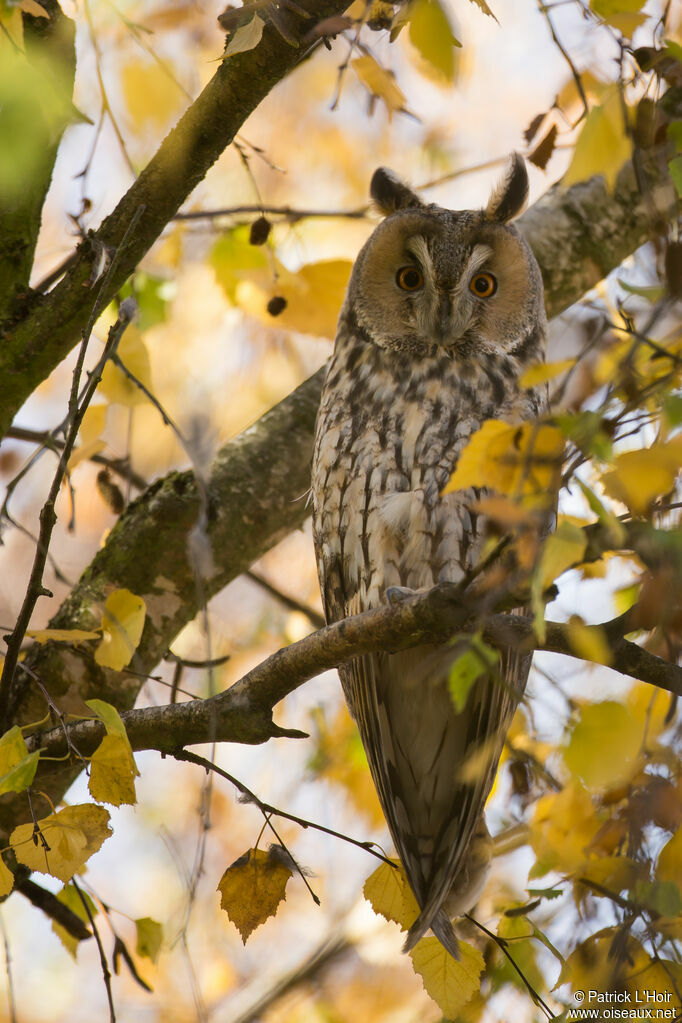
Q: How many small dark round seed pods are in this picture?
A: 2